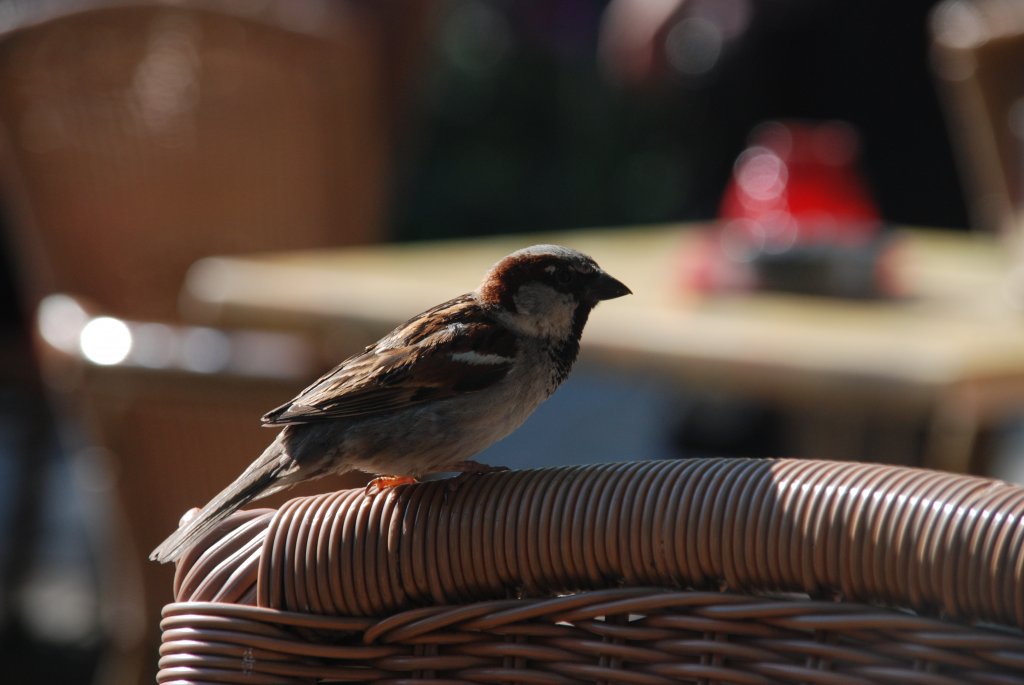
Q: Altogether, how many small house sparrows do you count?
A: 1